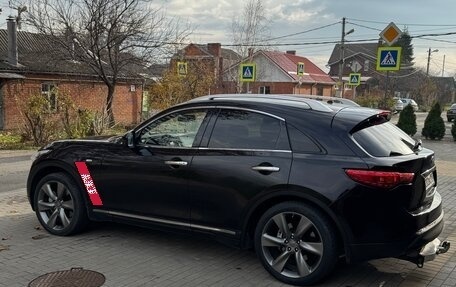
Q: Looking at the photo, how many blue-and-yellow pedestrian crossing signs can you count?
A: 5